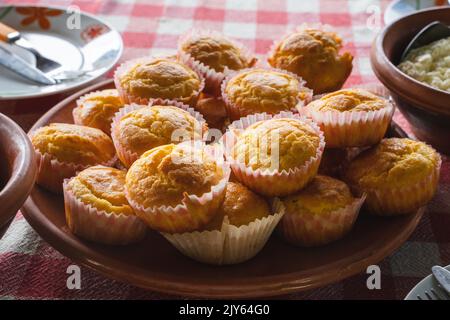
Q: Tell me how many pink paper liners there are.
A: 13